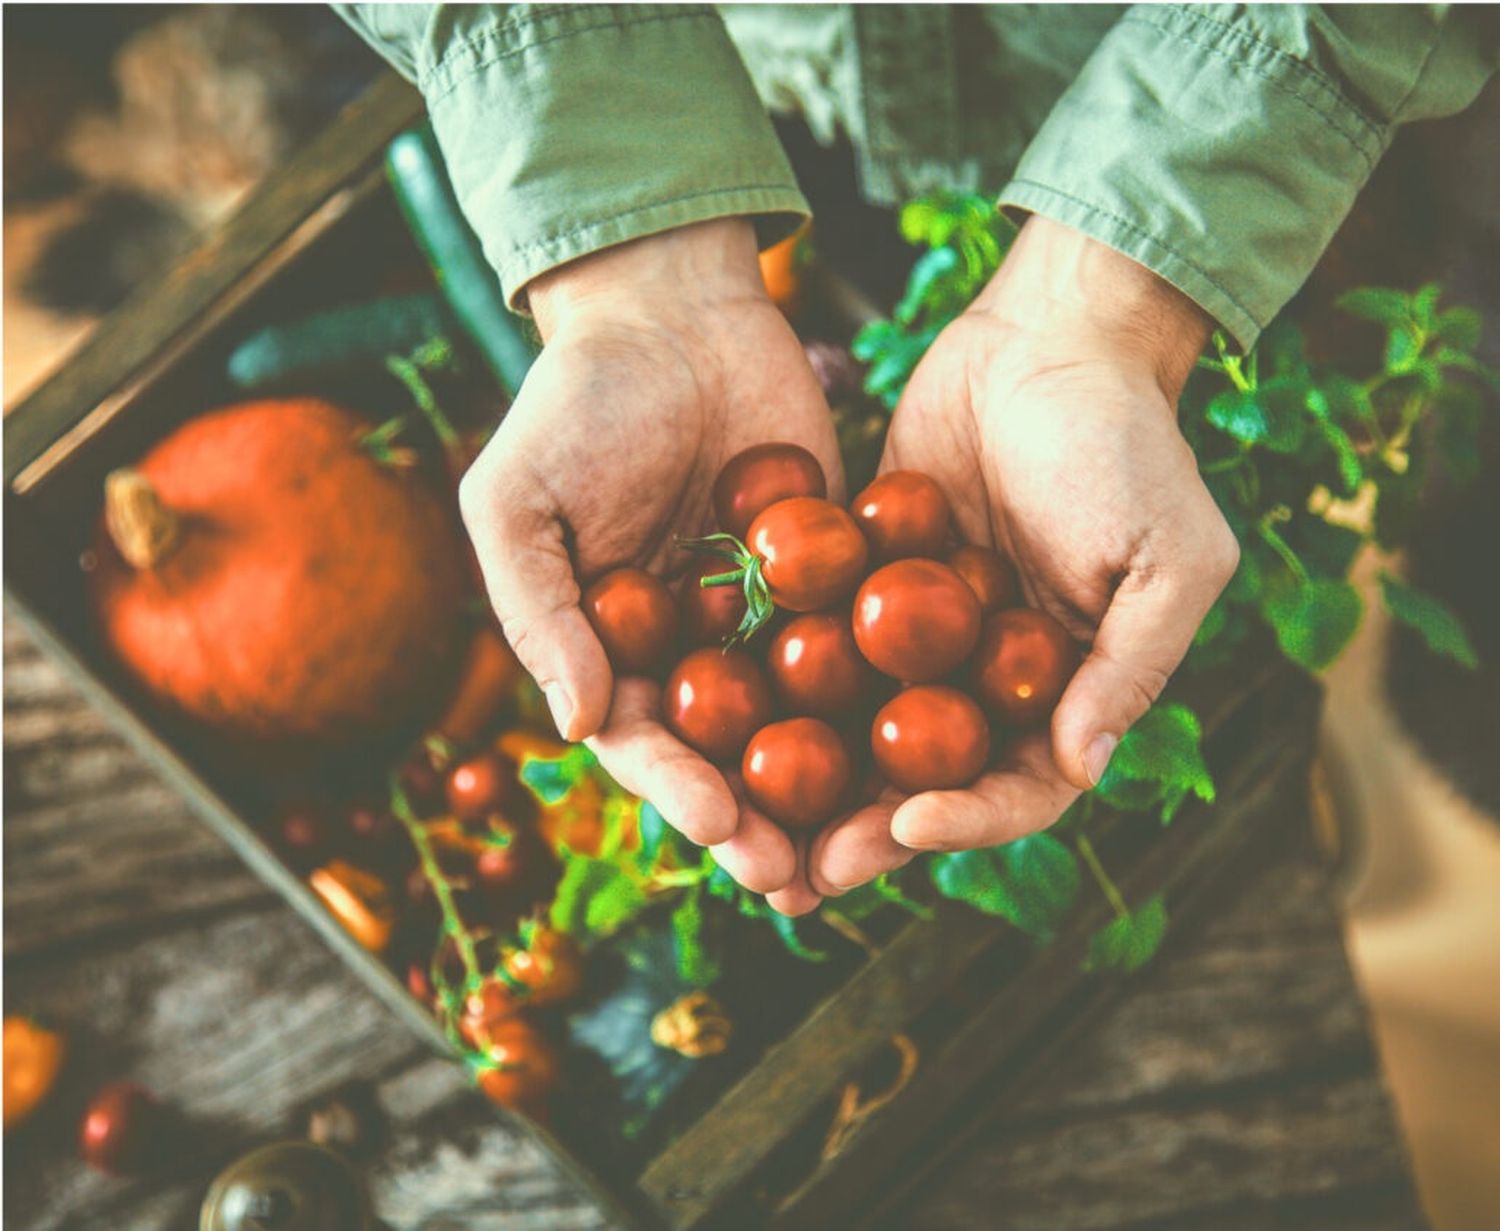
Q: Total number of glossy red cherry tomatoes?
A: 12